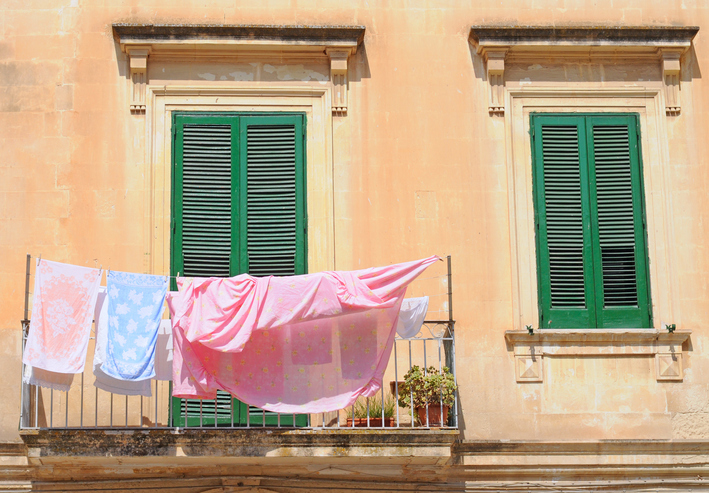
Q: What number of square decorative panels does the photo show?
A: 2